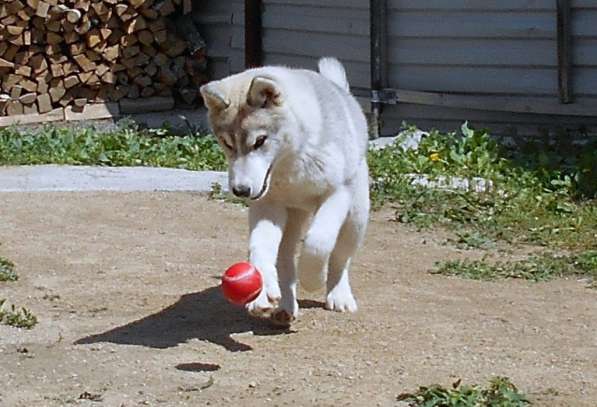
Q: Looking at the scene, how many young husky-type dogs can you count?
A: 1